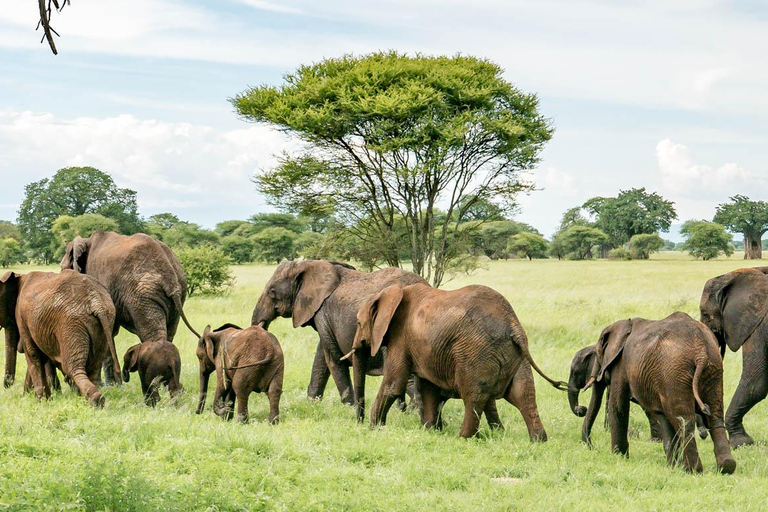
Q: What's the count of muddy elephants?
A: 9